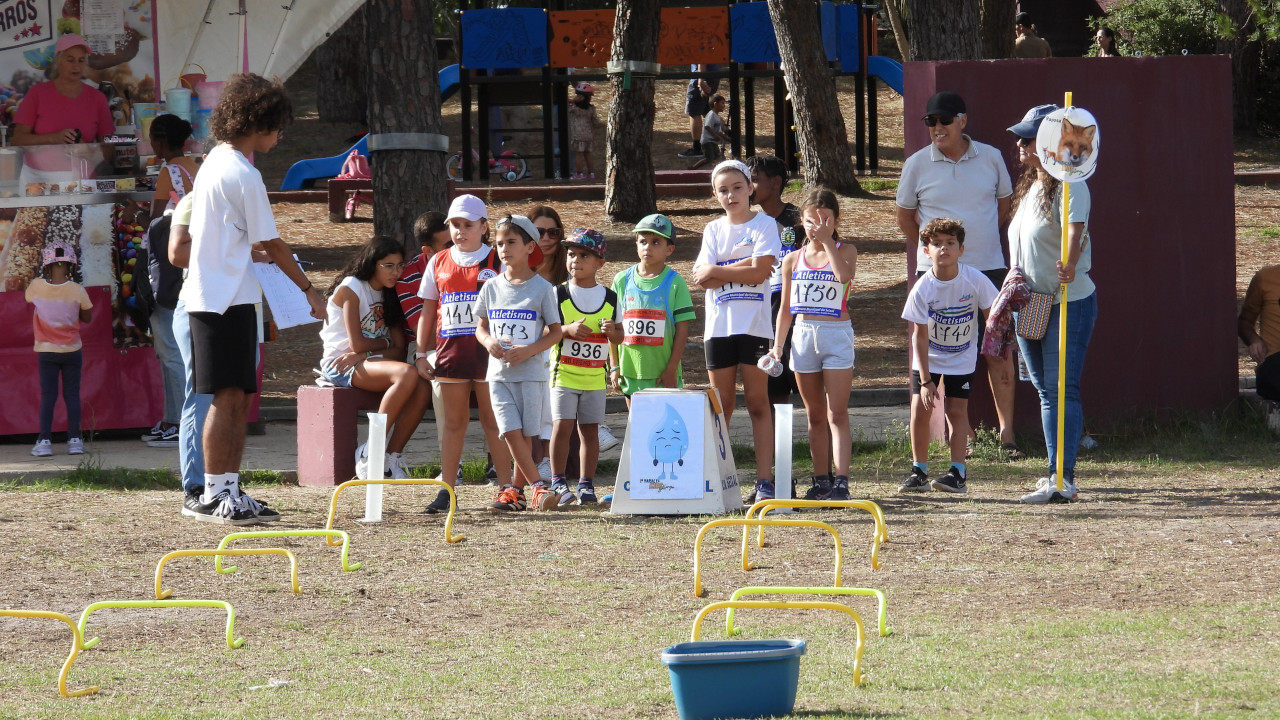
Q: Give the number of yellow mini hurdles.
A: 7